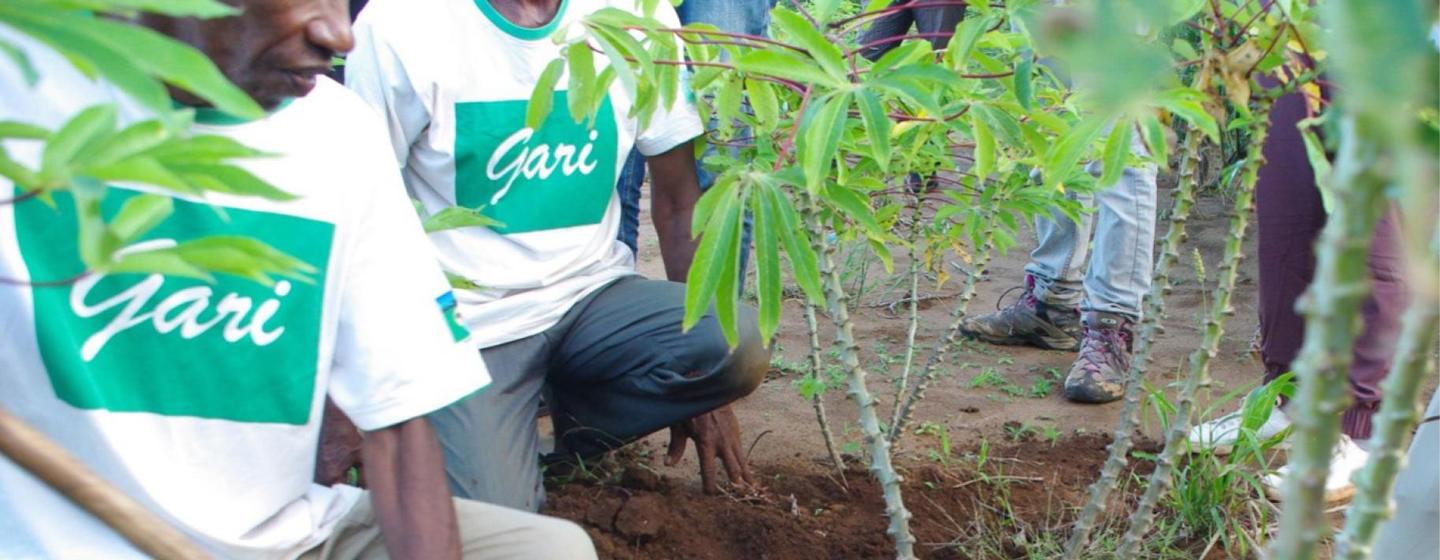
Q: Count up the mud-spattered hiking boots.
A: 2